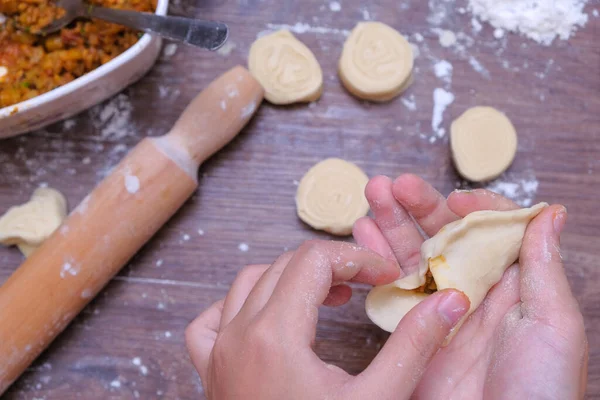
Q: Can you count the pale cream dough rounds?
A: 4